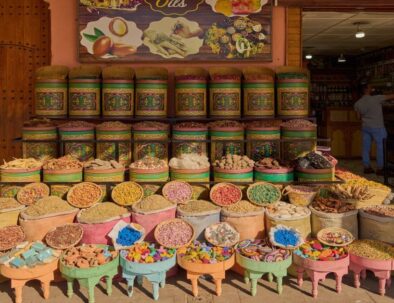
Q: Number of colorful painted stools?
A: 7